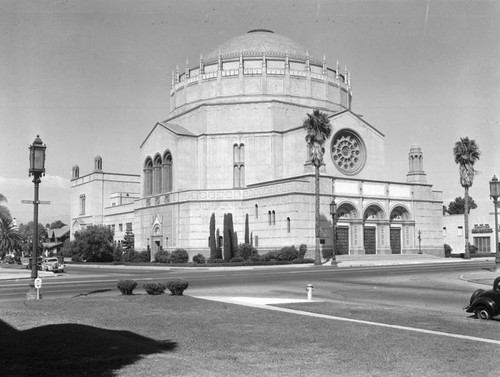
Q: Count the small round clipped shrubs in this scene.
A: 3